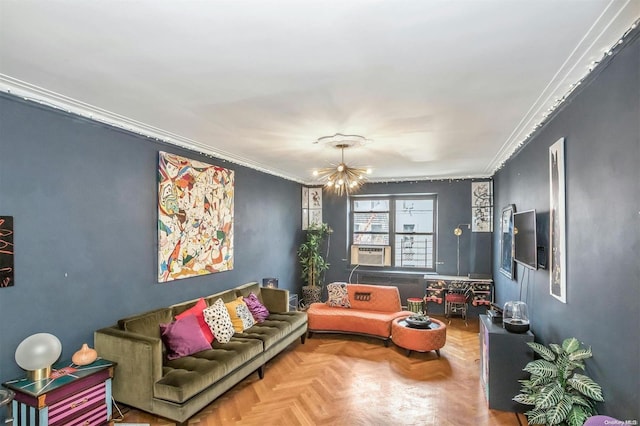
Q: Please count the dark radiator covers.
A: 1